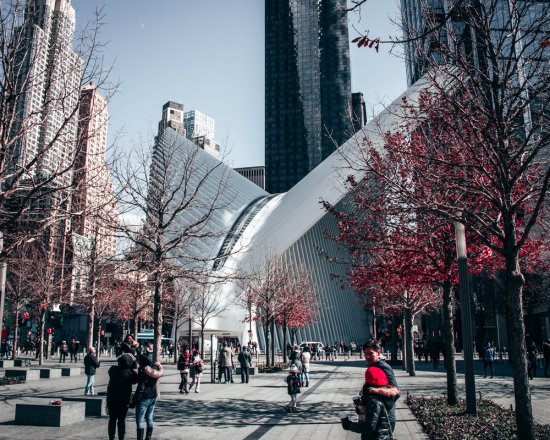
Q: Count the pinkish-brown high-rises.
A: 1